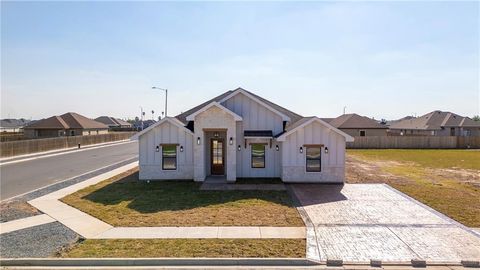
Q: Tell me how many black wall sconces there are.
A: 8